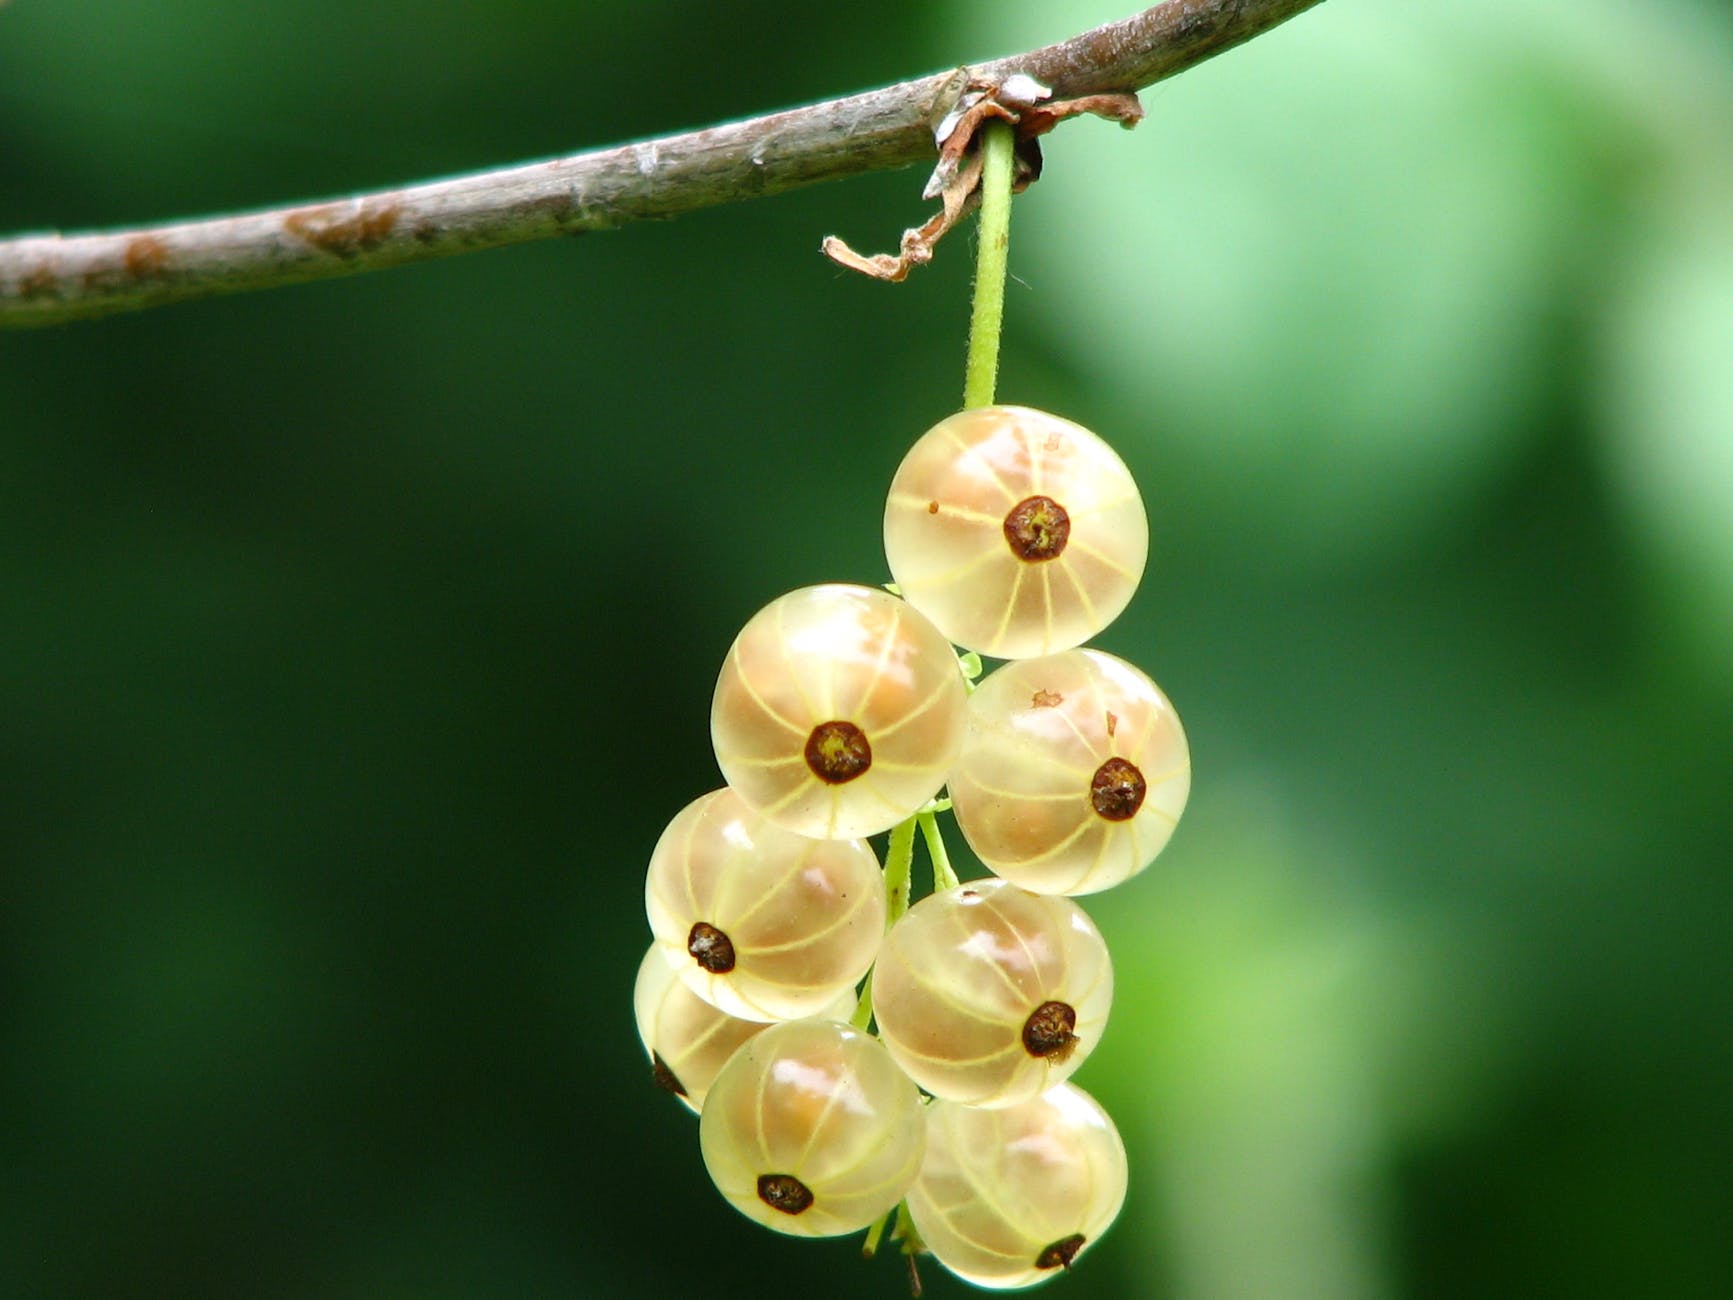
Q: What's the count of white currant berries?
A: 8